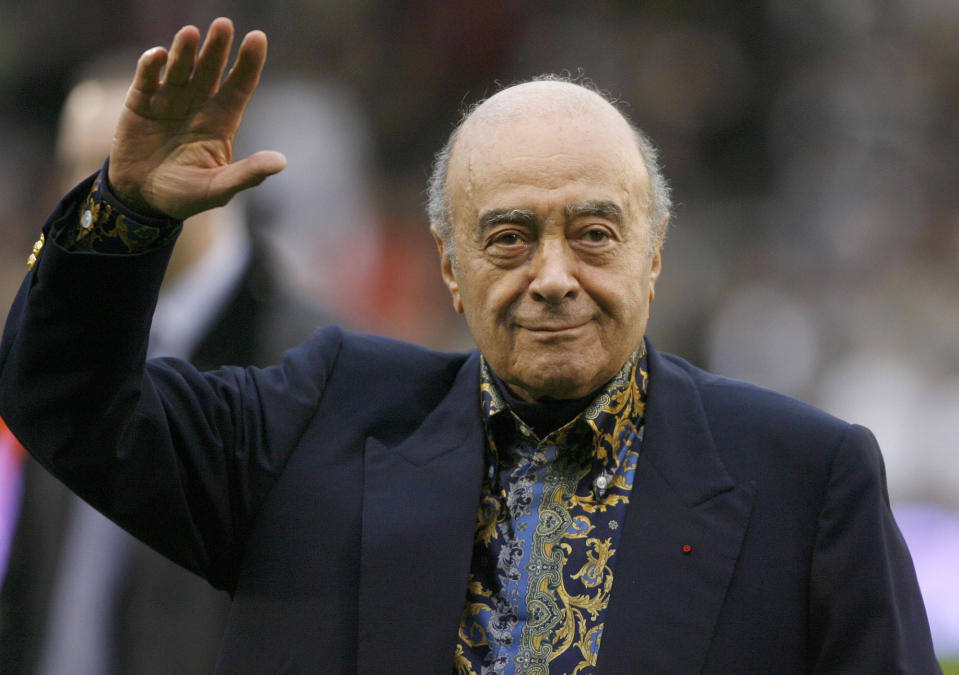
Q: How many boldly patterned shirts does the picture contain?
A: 1